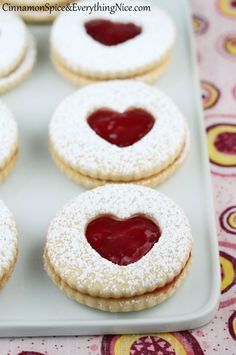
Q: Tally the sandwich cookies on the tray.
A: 7